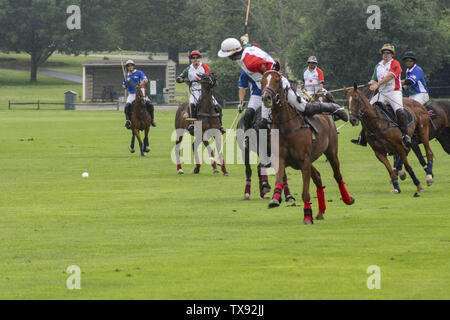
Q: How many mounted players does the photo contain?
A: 7